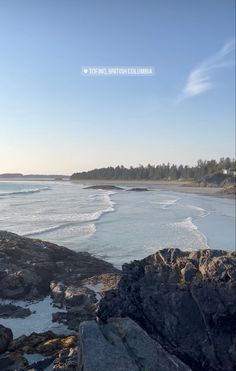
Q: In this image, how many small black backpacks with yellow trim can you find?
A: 0